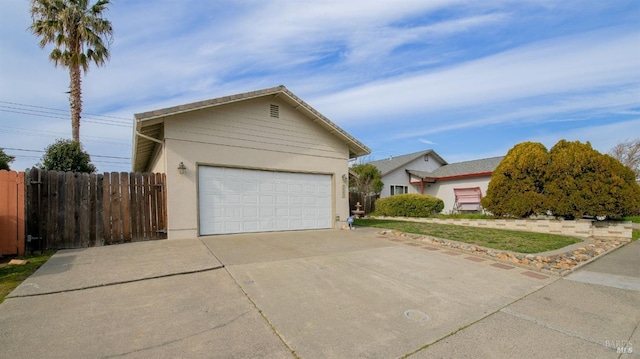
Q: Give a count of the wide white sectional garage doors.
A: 1